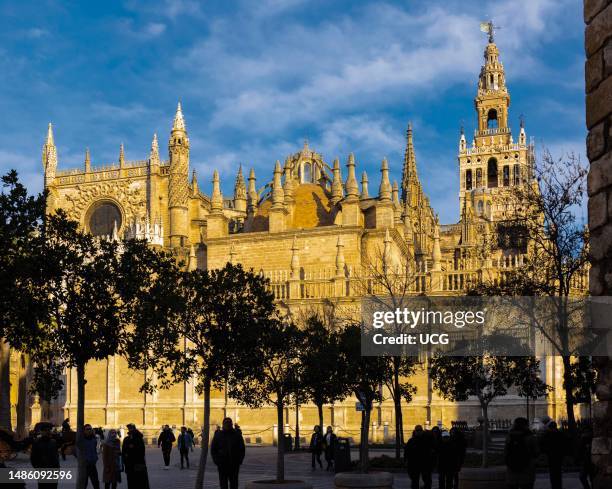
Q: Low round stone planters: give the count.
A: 3